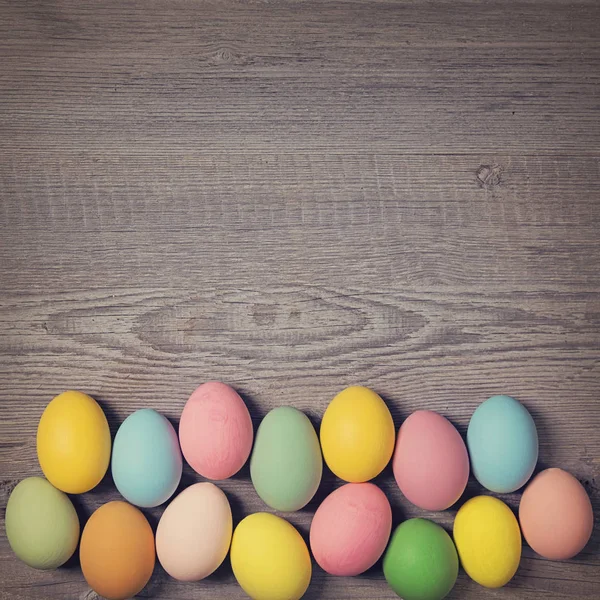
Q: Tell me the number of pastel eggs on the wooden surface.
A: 15